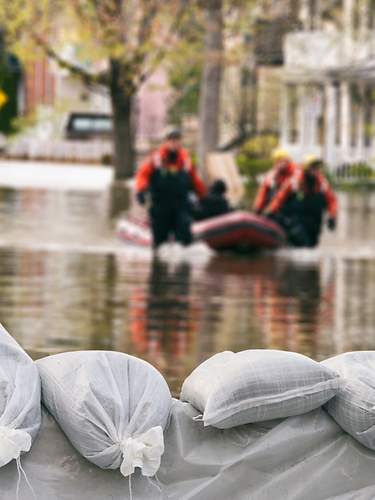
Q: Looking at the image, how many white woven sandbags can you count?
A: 4